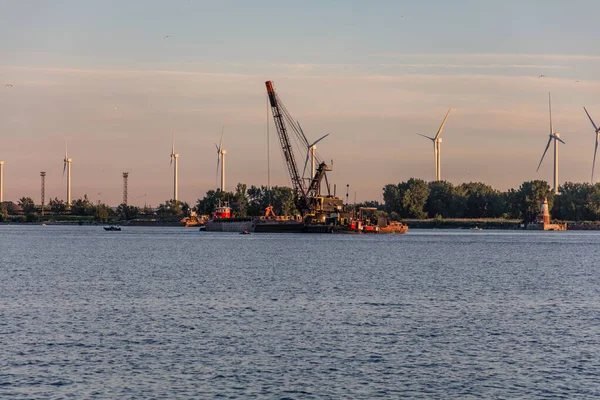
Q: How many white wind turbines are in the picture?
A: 8